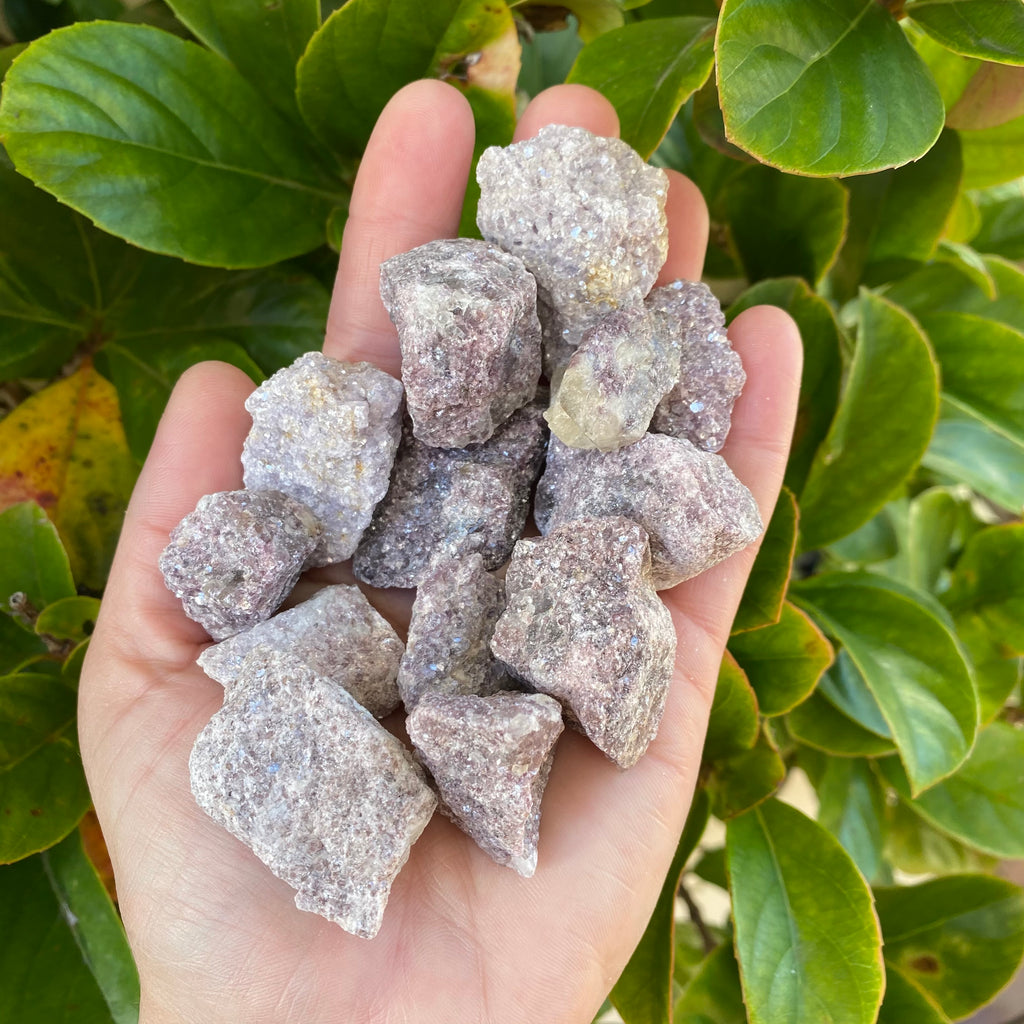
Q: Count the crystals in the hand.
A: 13